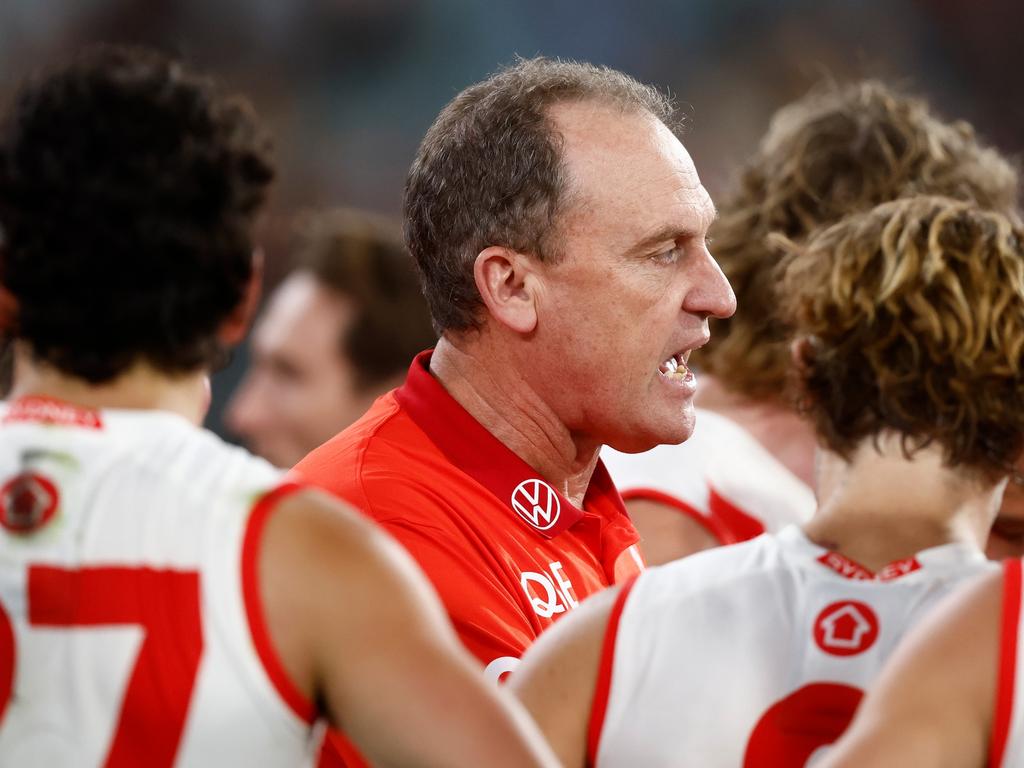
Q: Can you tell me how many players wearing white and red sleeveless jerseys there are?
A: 4